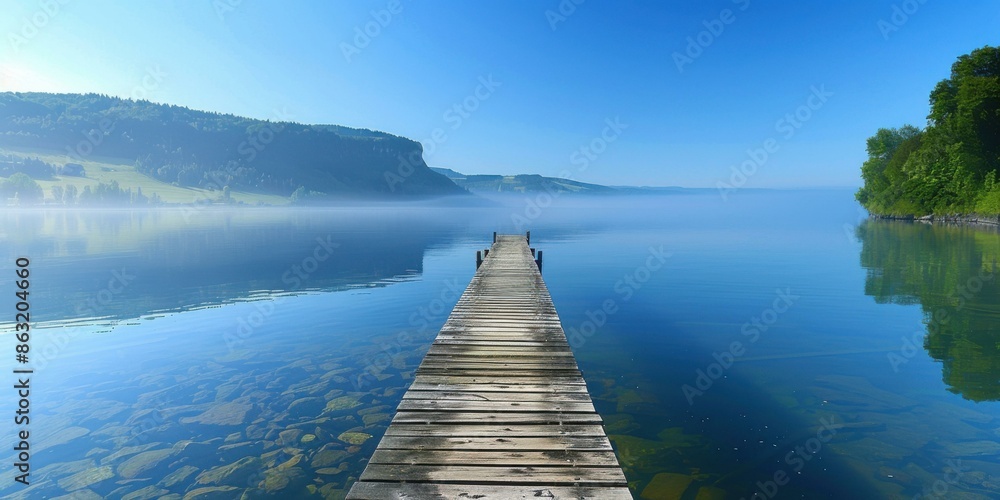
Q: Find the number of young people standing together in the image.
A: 0